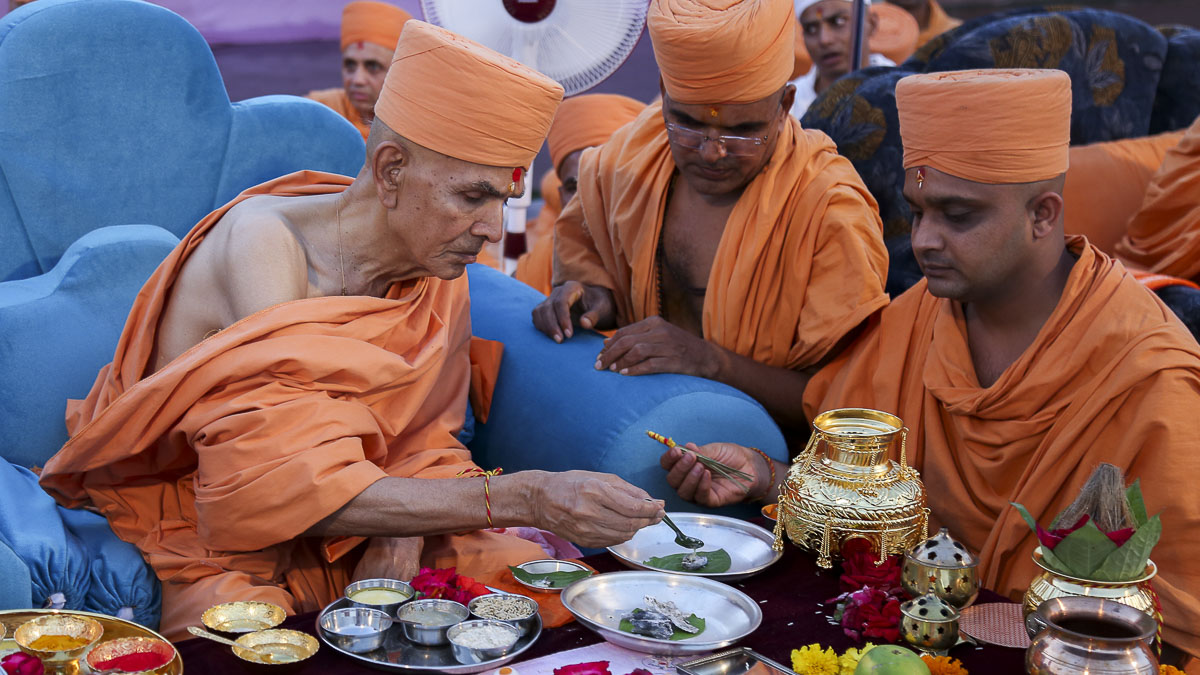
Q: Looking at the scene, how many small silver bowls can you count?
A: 5